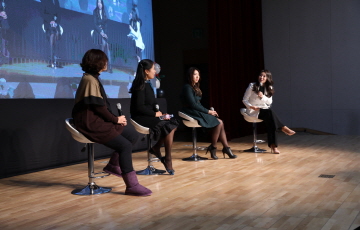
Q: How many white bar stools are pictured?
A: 4